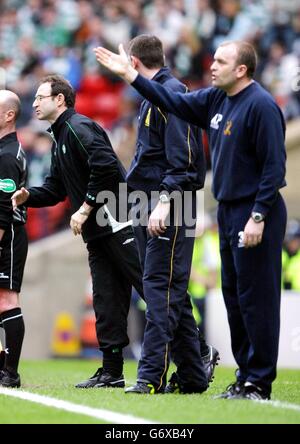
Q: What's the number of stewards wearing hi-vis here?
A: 2